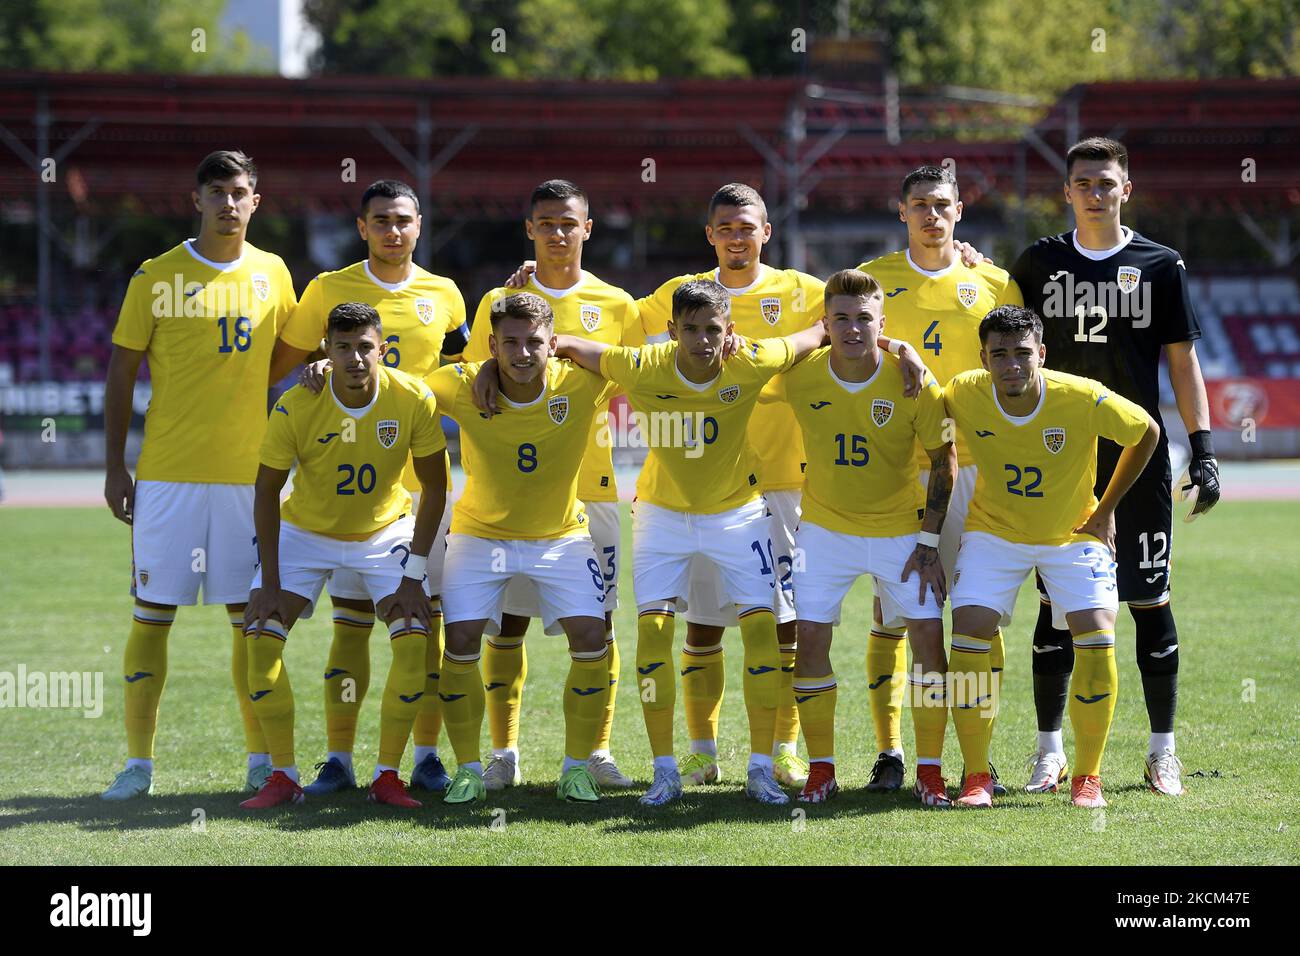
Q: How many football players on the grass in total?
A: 11